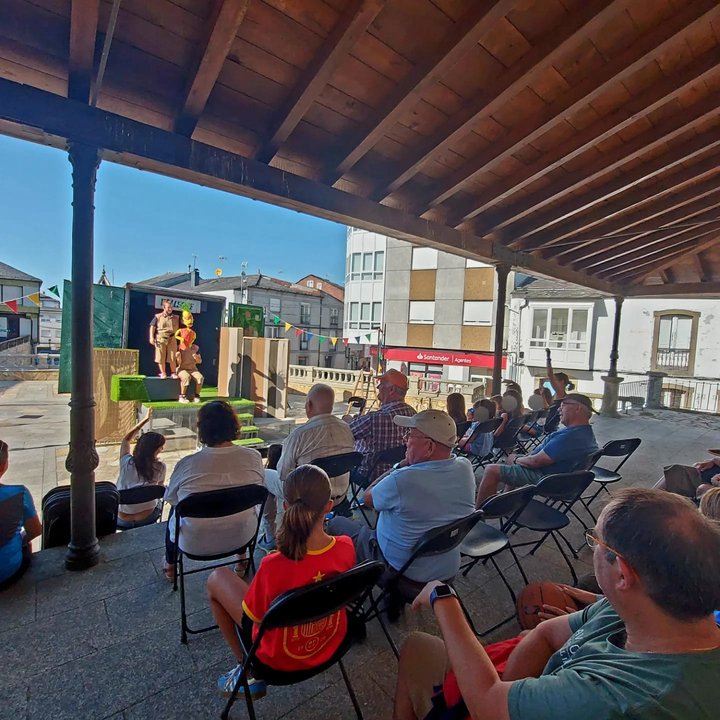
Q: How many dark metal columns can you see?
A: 3